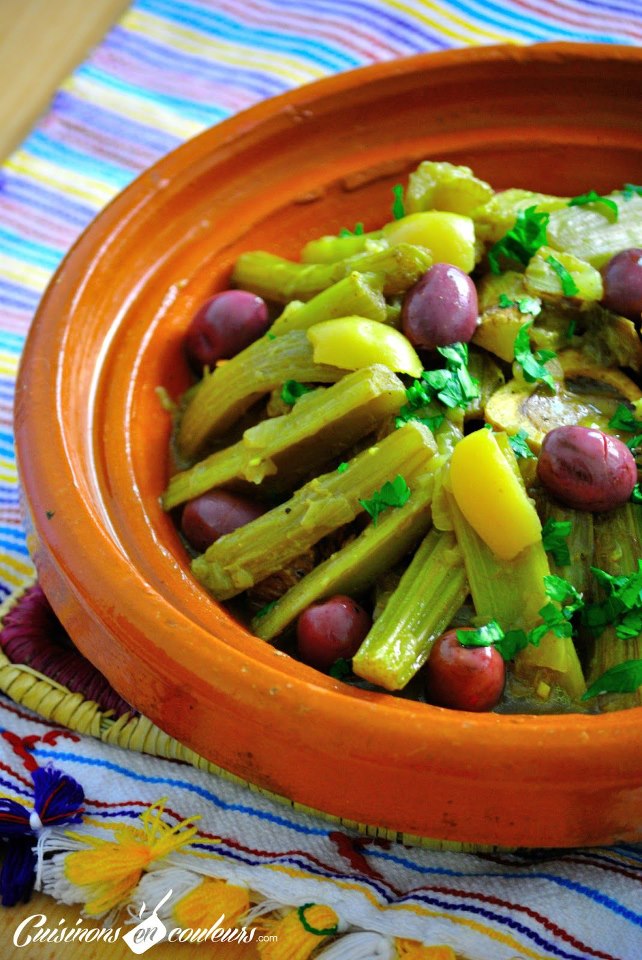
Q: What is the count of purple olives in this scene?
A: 7